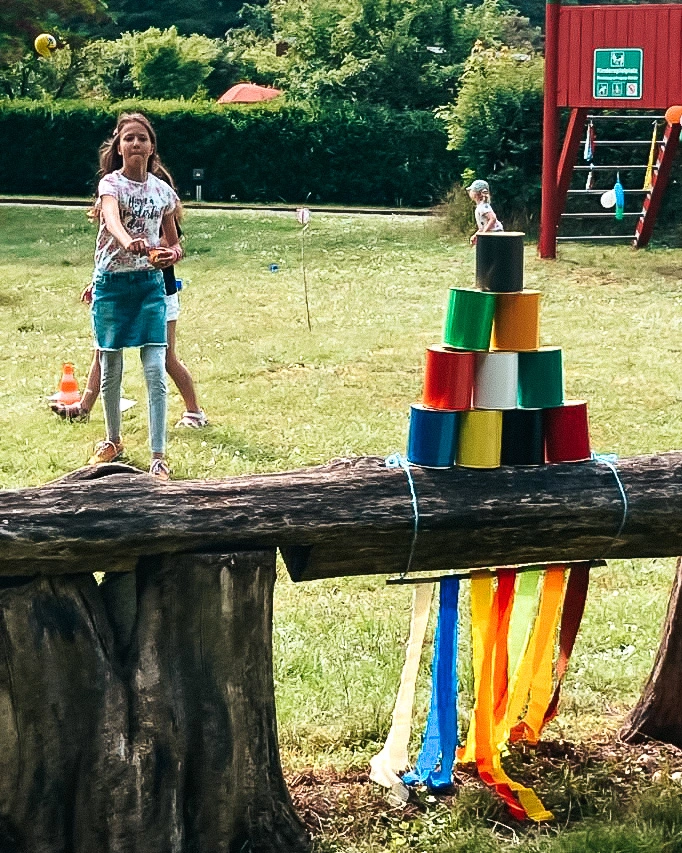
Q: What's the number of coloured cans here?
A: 10